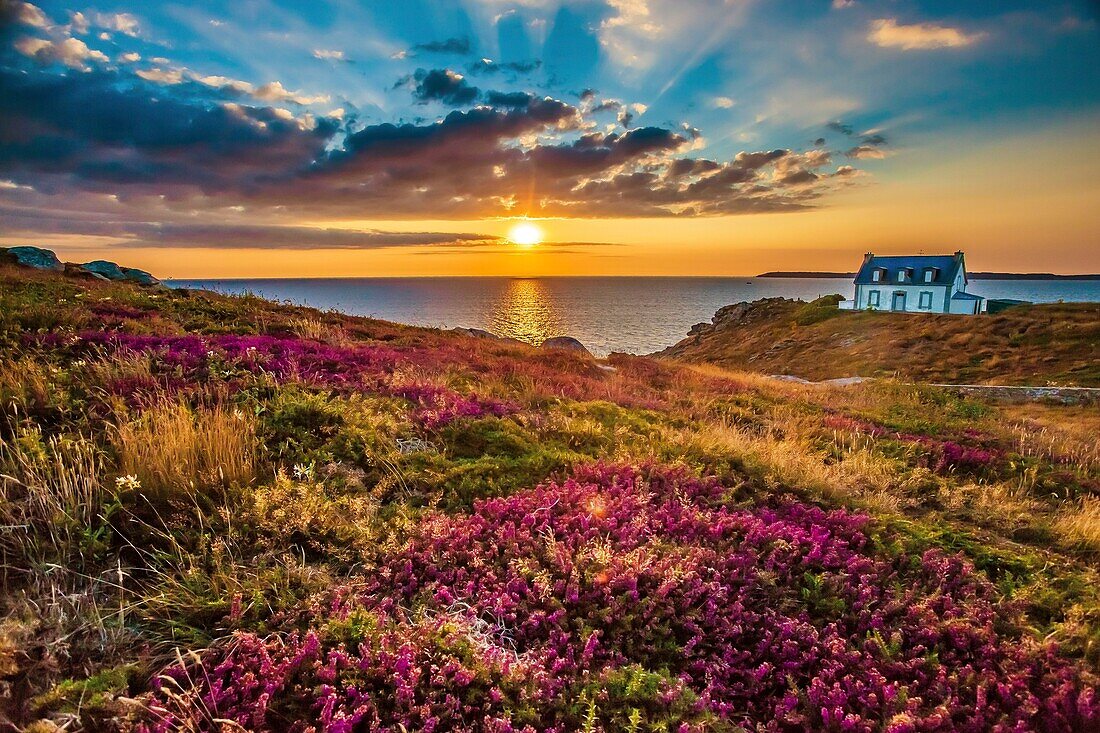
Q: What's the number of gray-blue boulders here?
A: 3